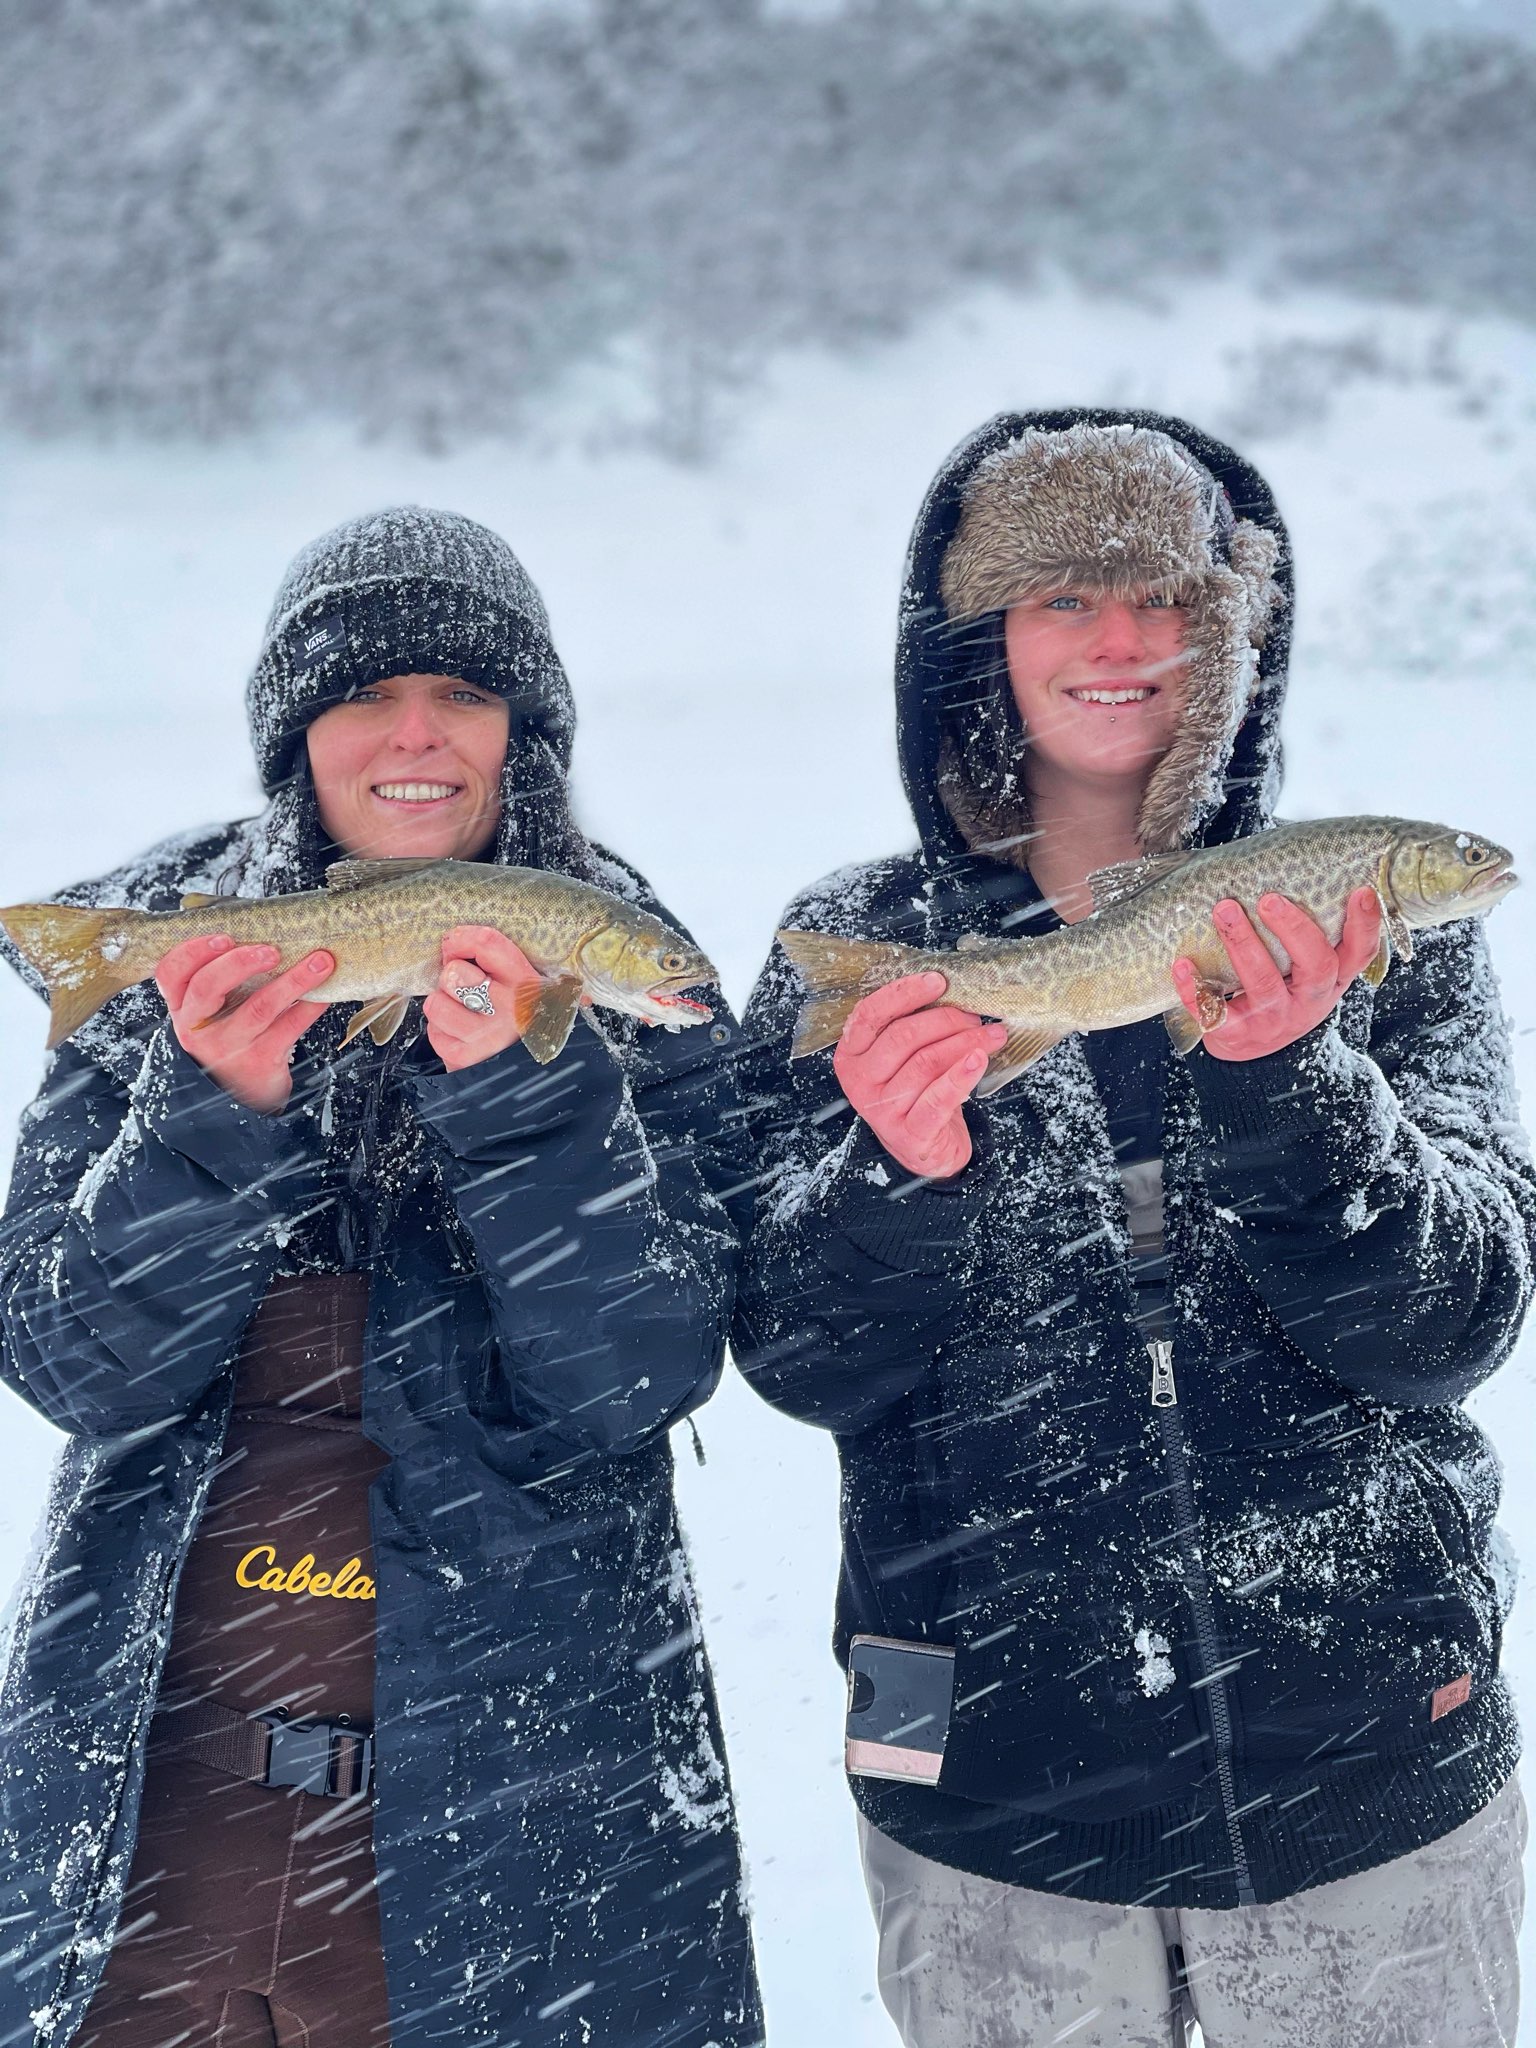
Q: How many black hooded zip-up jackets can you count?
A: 1